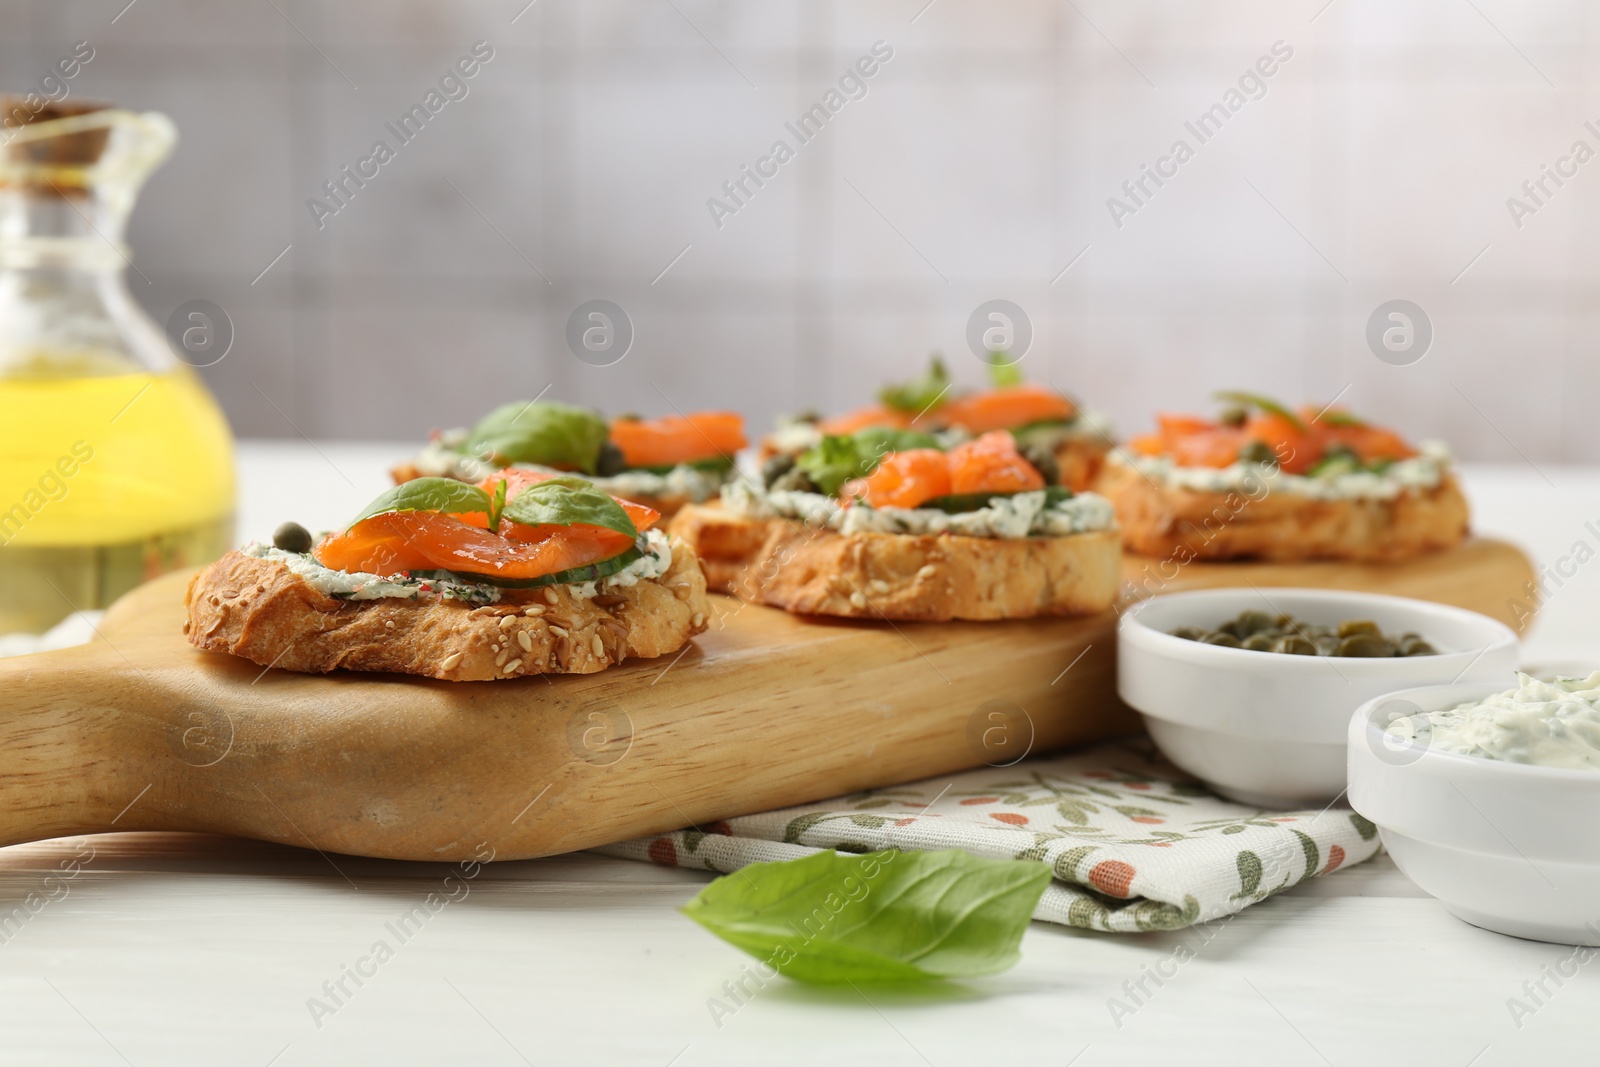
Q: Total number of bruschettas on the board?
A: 5